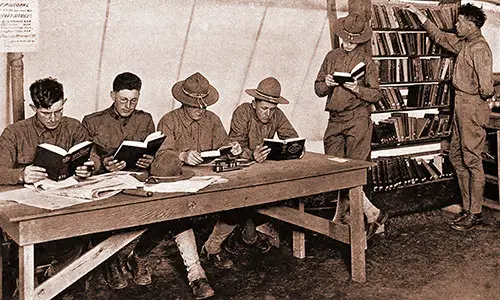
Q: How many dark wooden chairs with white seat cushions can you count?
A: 0